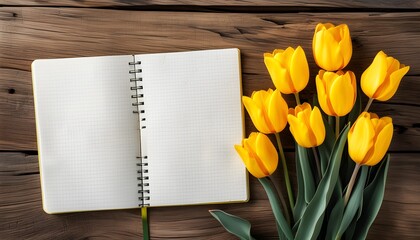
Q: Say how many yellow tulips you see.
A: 8